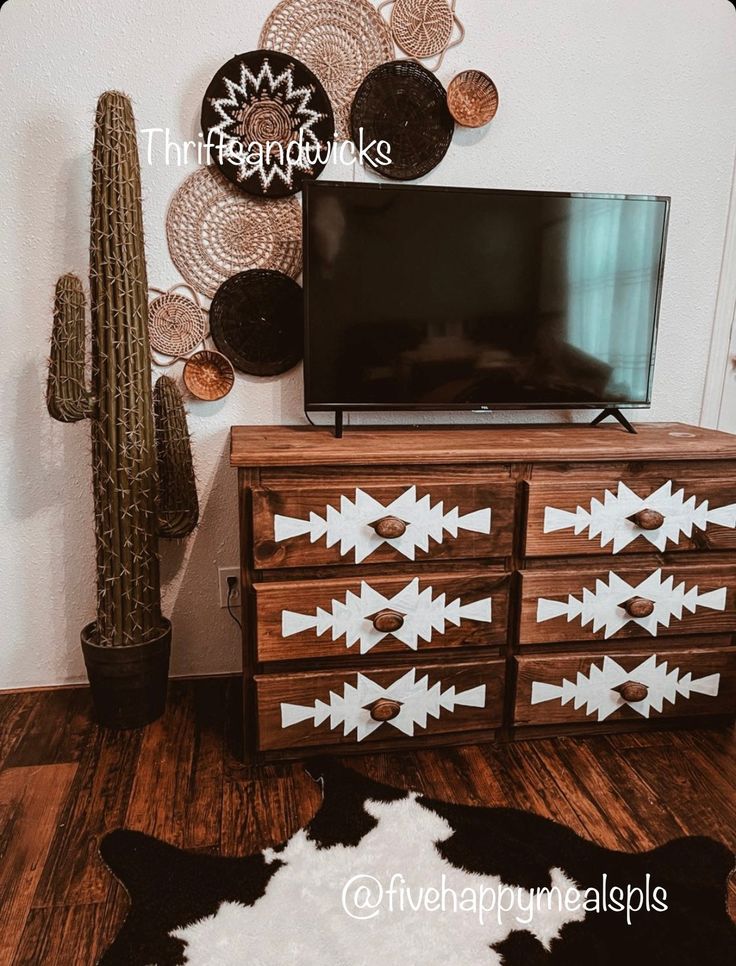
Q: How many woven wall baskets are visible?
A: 9